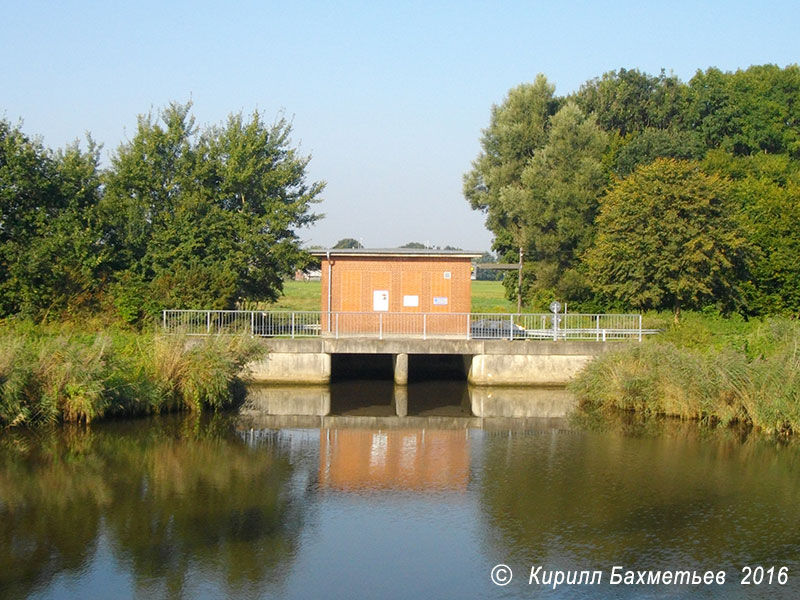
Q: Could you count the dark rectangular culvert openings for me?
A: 2